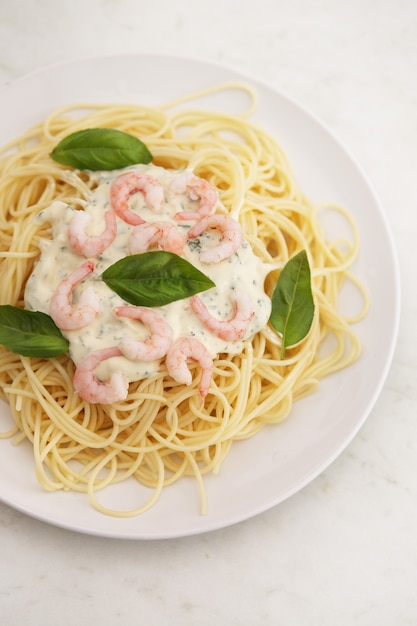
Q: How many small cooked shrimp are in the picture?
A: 10